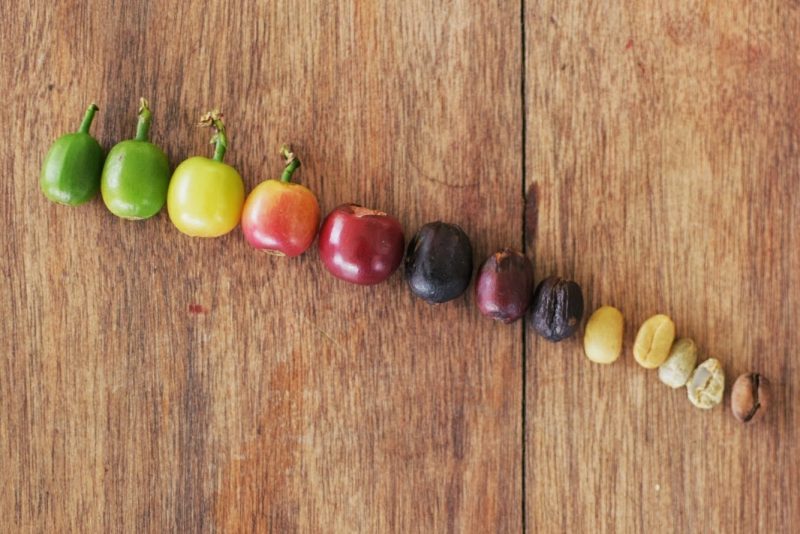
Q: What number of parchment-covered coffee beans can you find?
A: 2